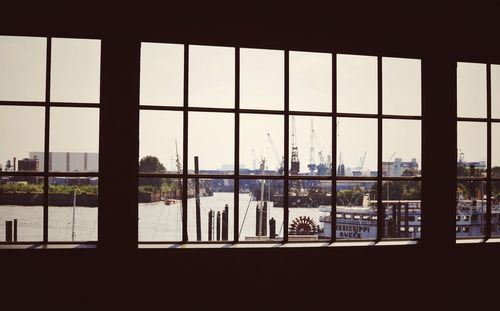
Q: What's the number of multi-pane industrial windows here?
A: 3